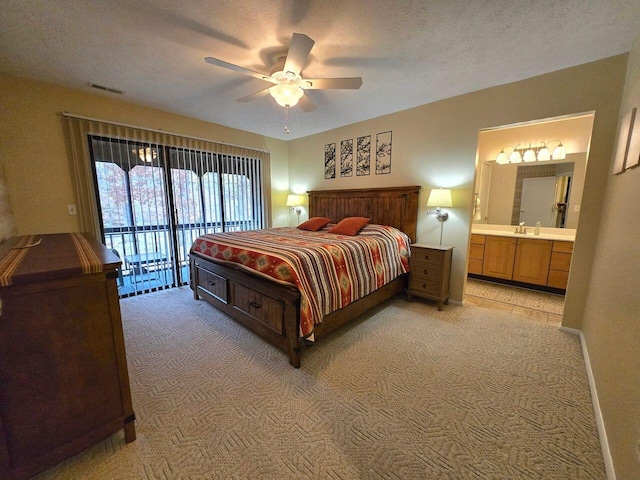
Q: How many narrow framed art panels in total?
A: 4